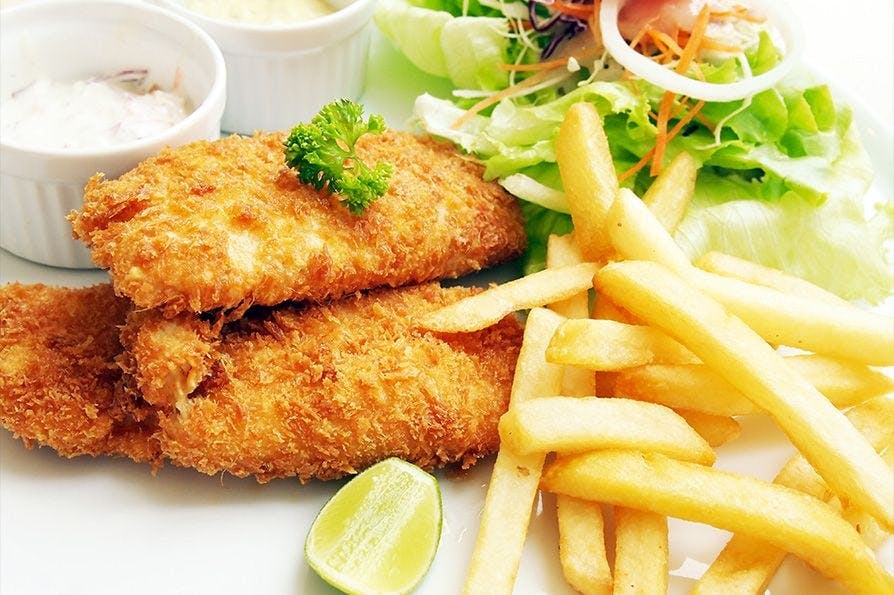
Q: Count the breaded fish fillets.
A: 3